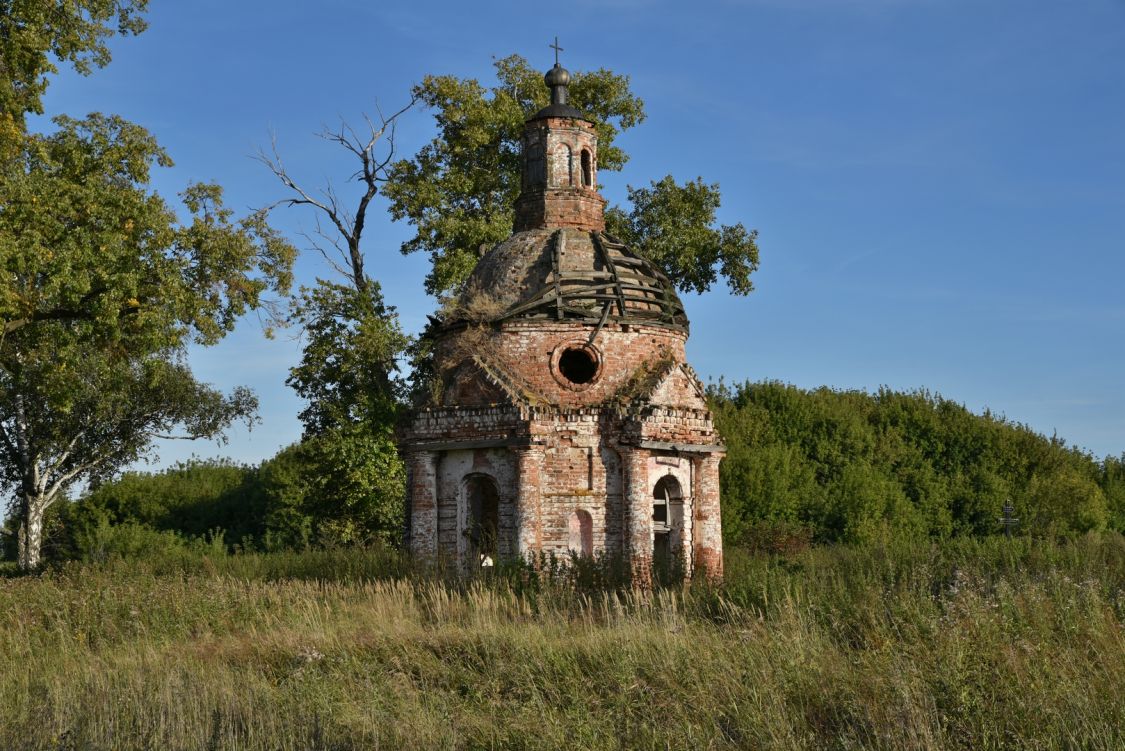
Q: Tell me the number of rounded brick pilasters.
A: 4